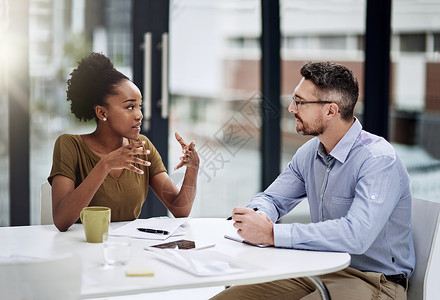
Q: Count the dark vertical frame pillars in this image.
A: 4